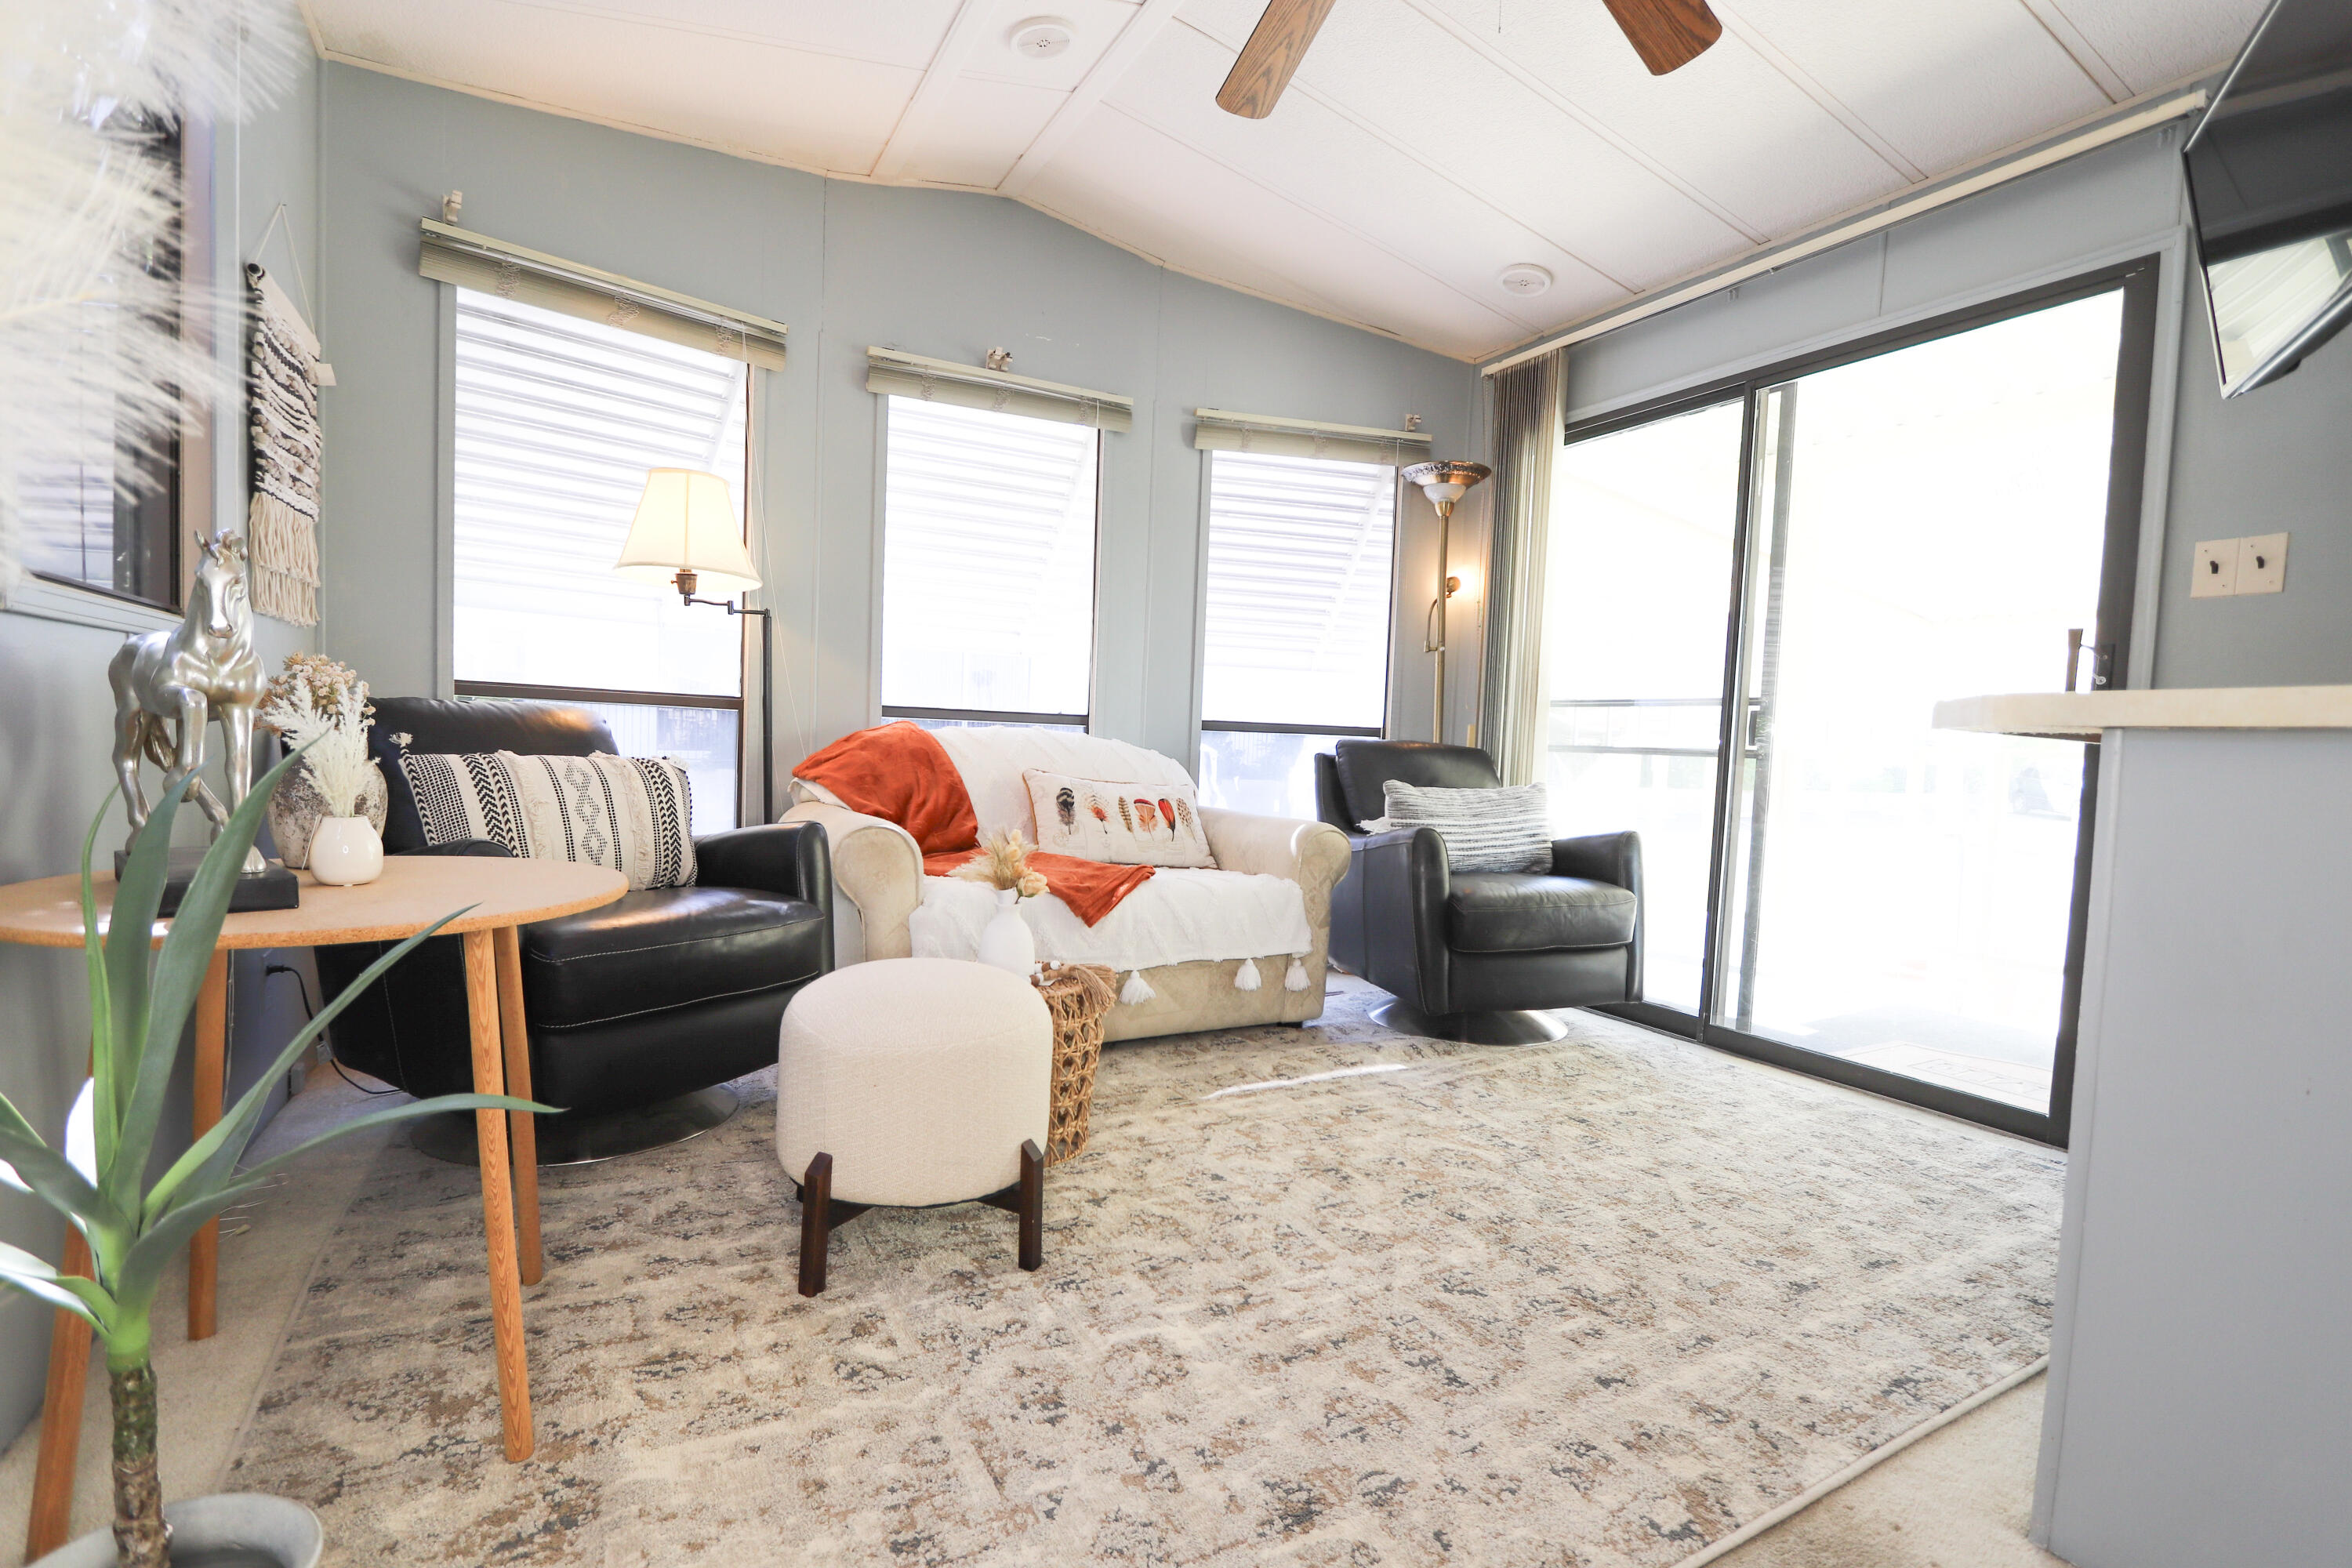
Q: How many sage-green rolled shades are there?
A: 3